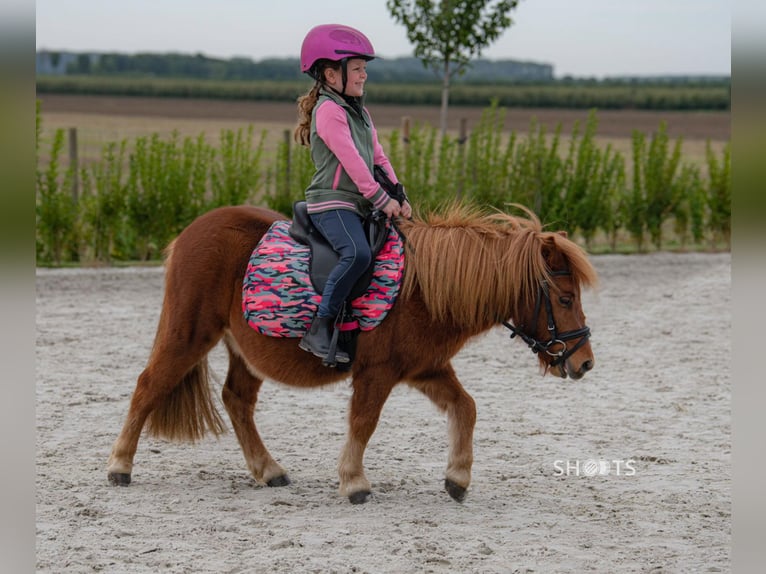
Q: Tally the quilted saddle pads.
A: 1